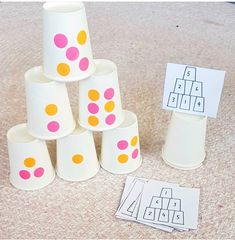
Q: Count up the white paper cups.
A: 7